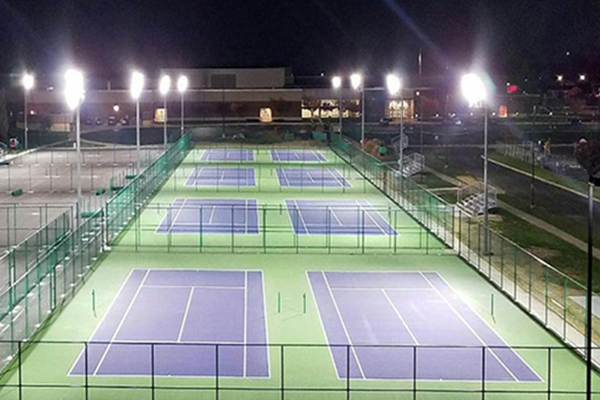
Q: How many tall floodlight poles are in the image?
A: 9